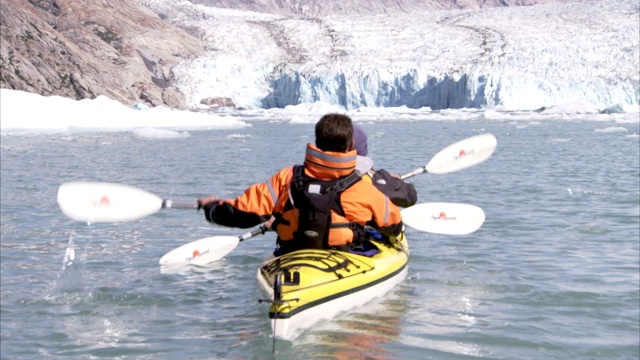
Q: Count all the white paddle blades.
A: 4